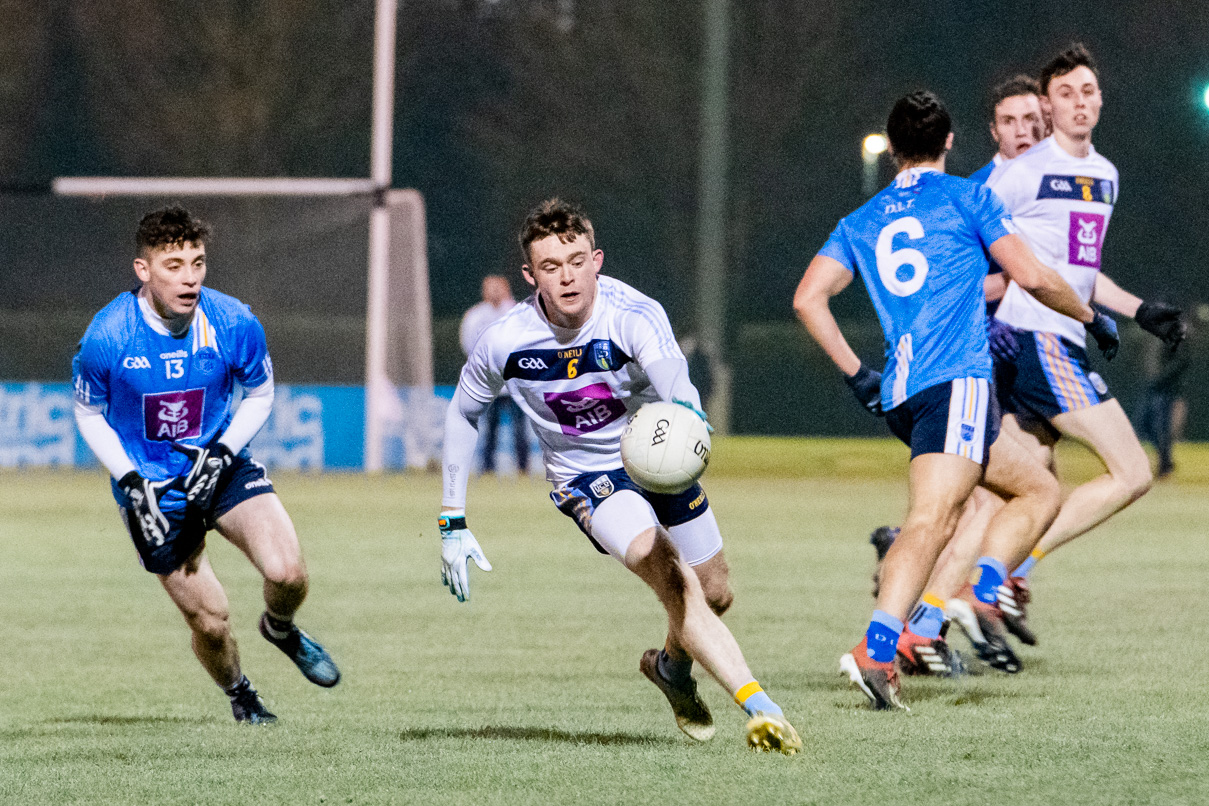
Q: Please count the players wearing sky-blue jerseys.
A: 3